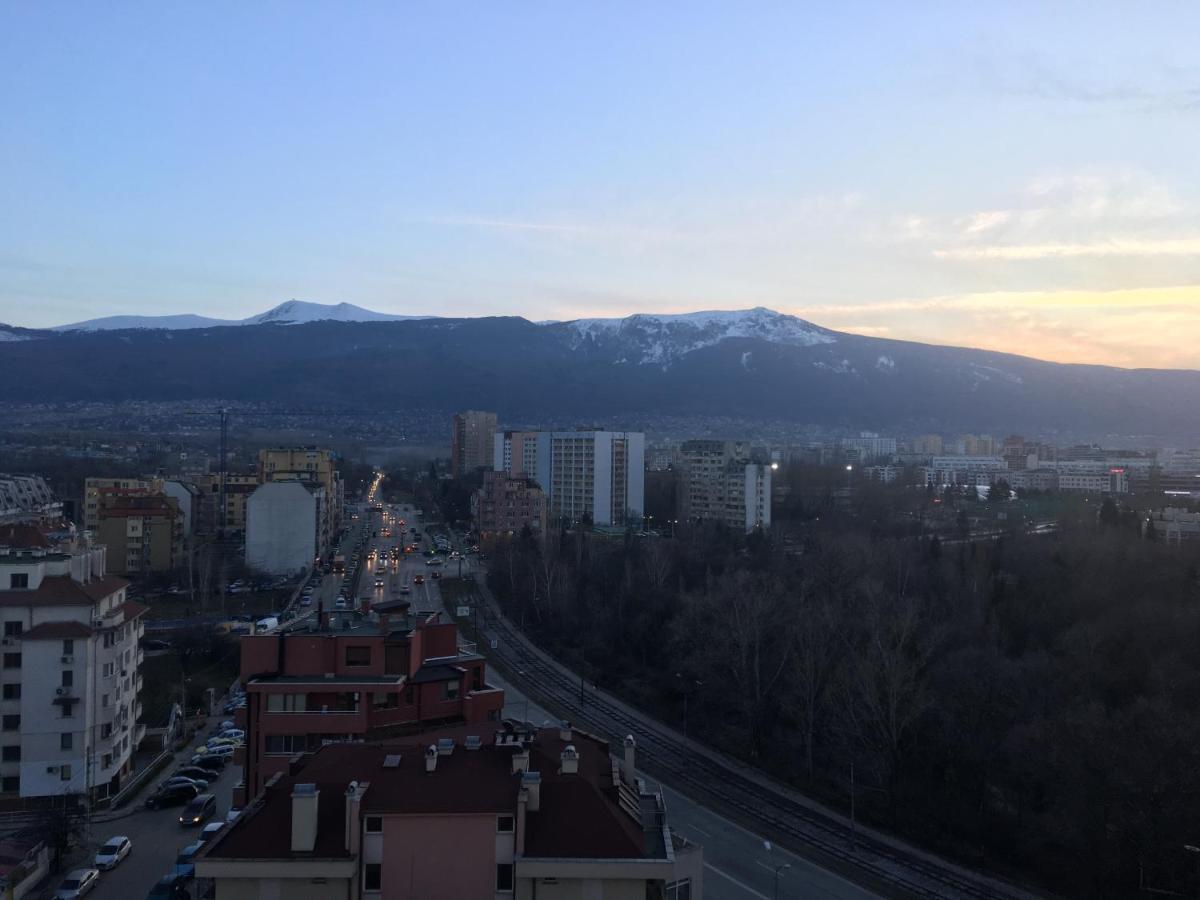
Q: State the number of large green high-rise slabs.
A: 0